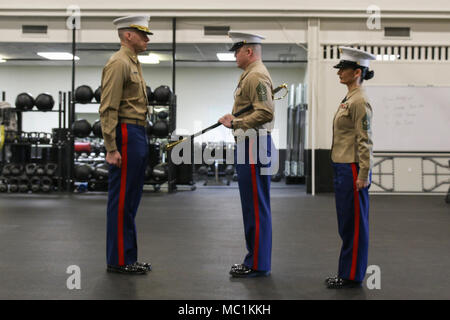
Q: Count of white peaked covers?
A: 3